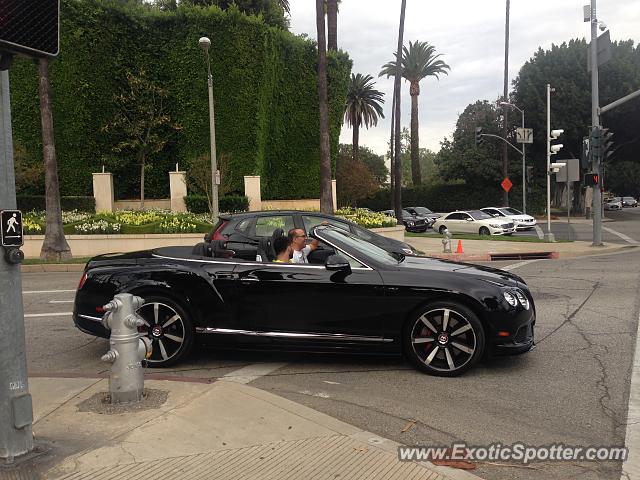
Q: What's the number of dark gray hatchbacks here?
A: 1